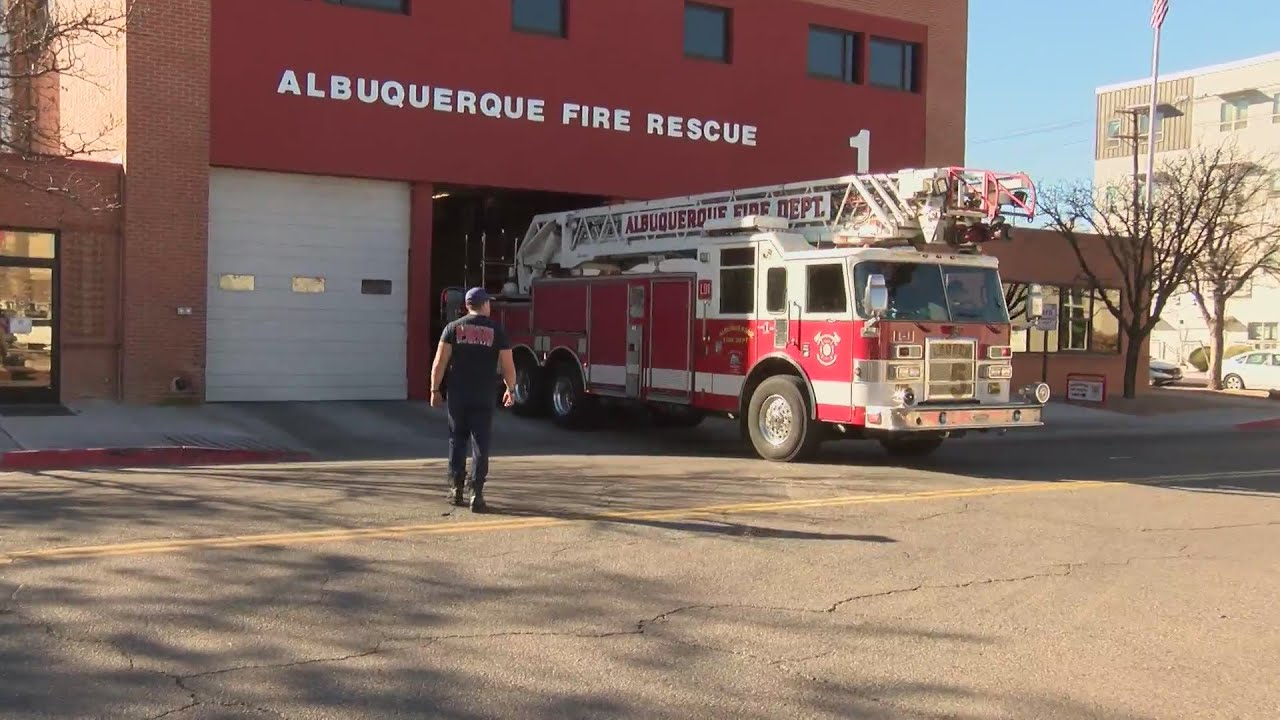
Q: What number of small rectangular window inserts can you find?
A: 3